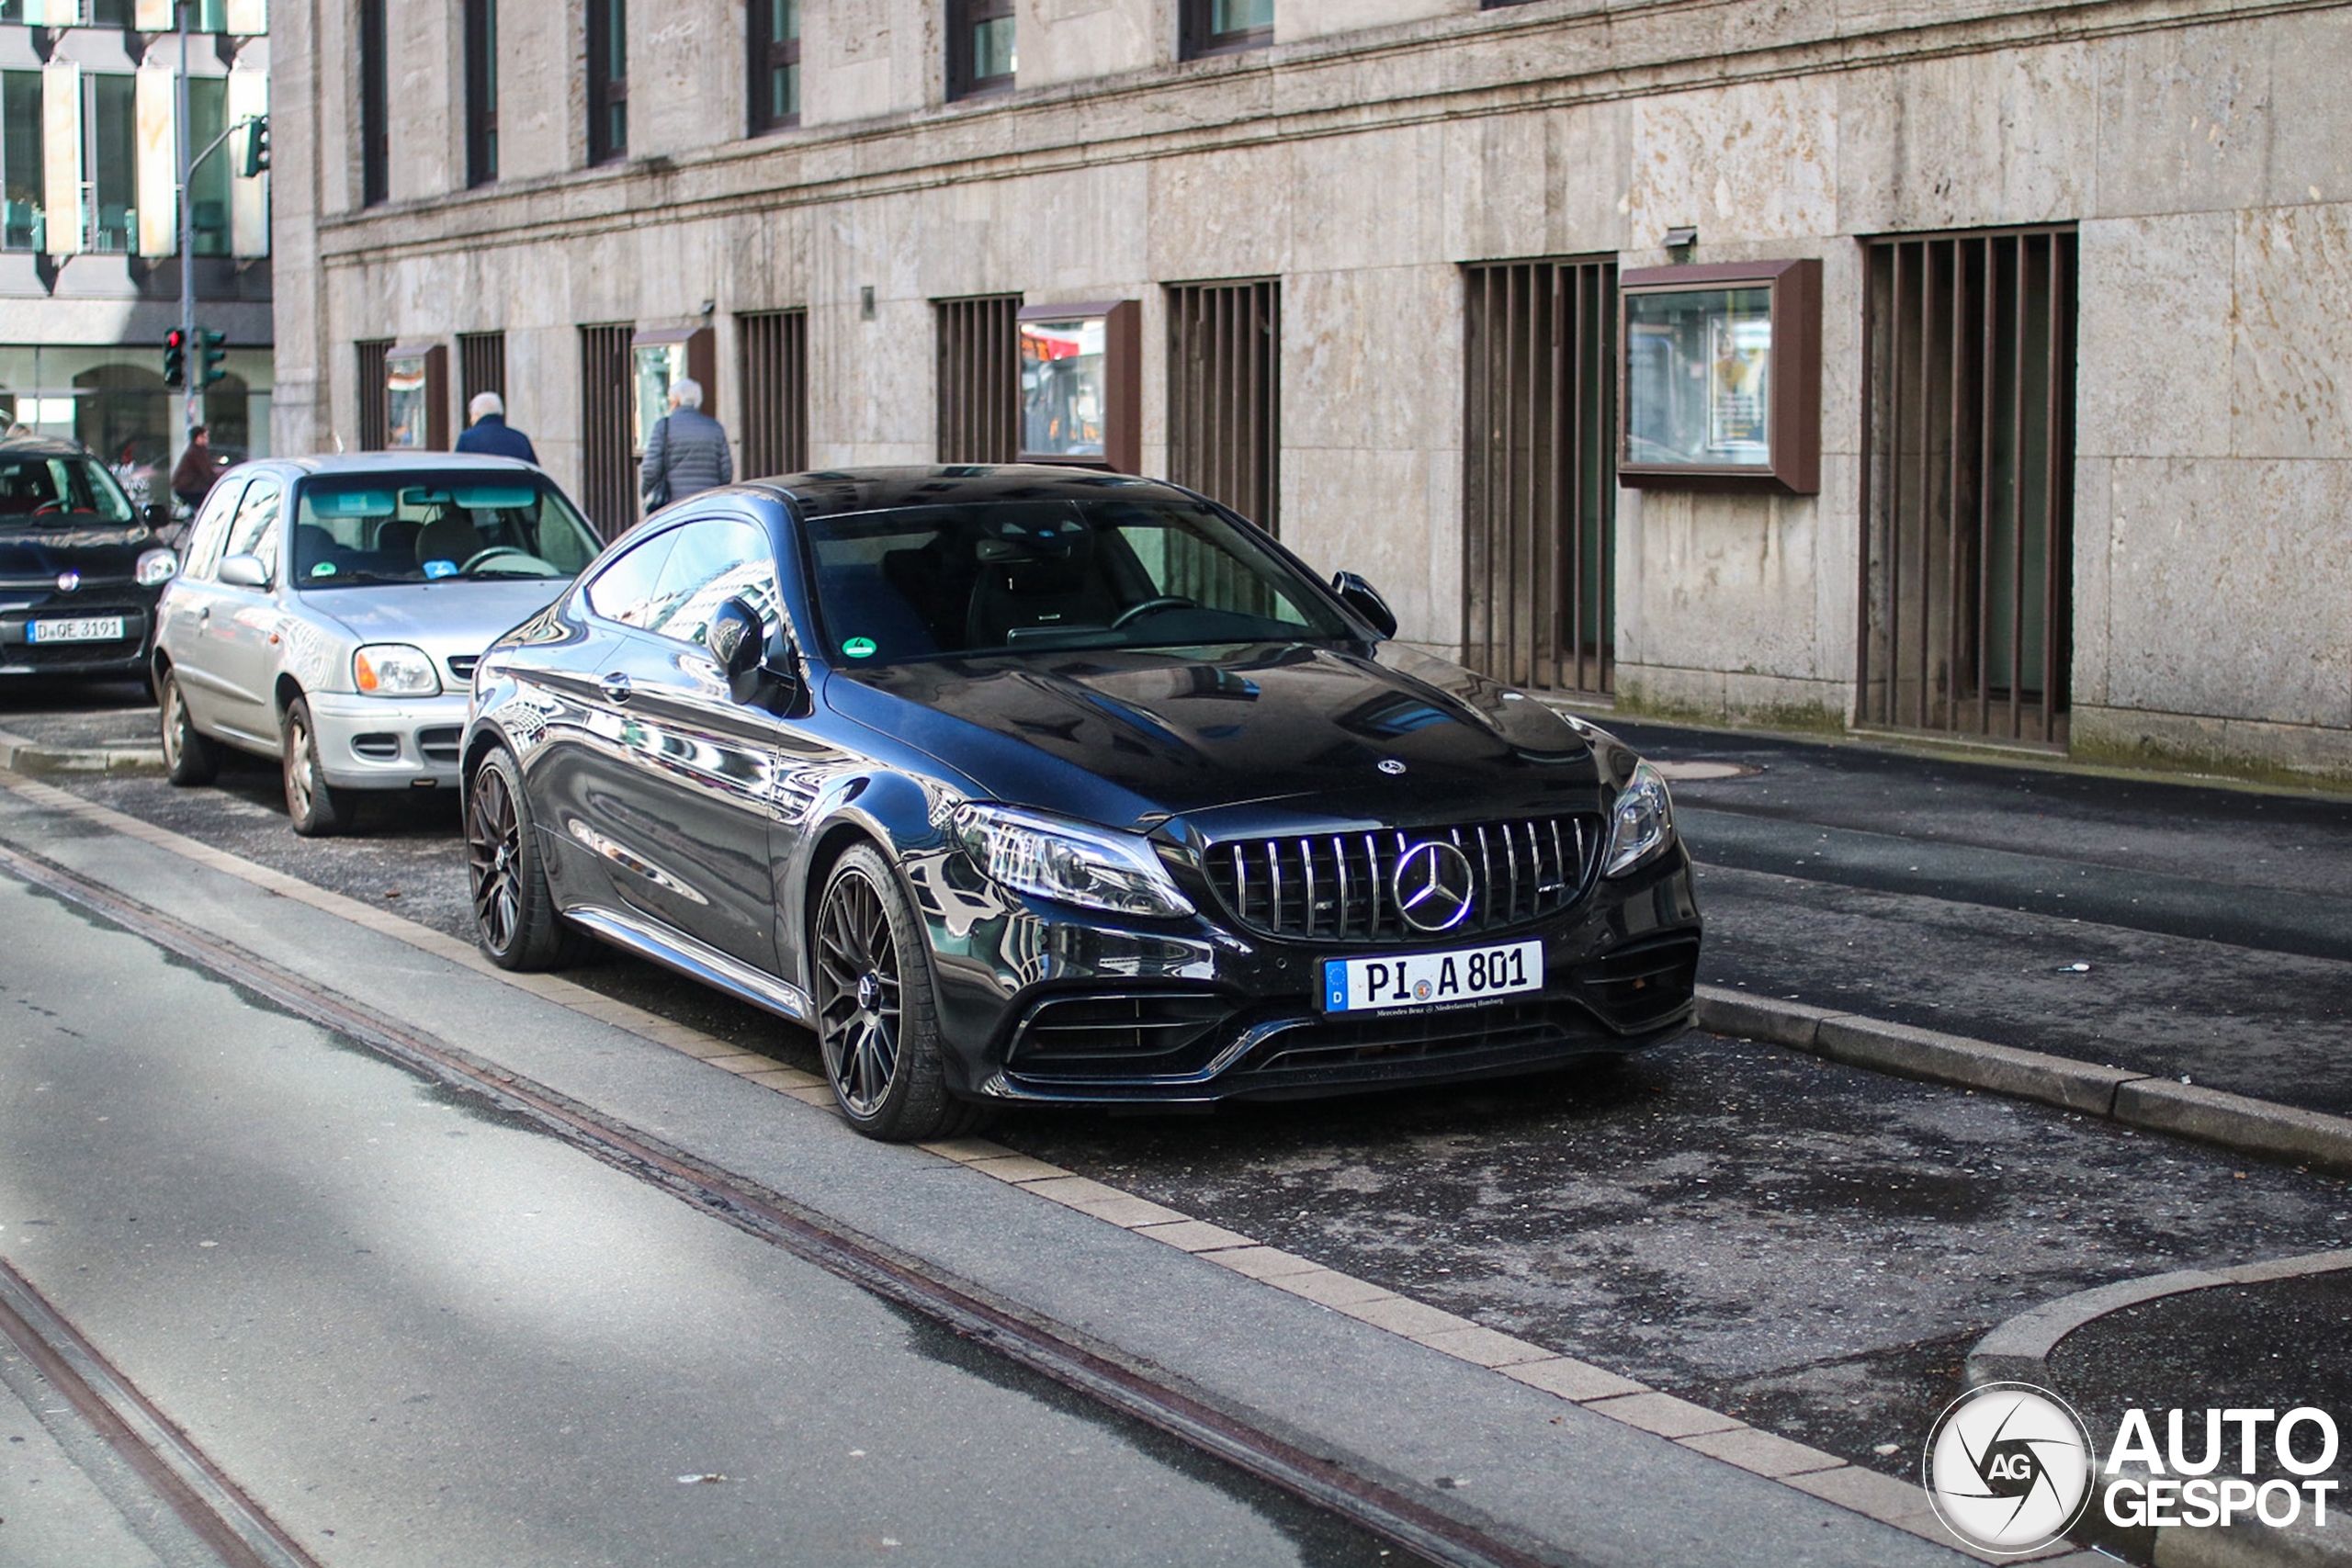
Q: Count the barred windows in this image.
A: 8